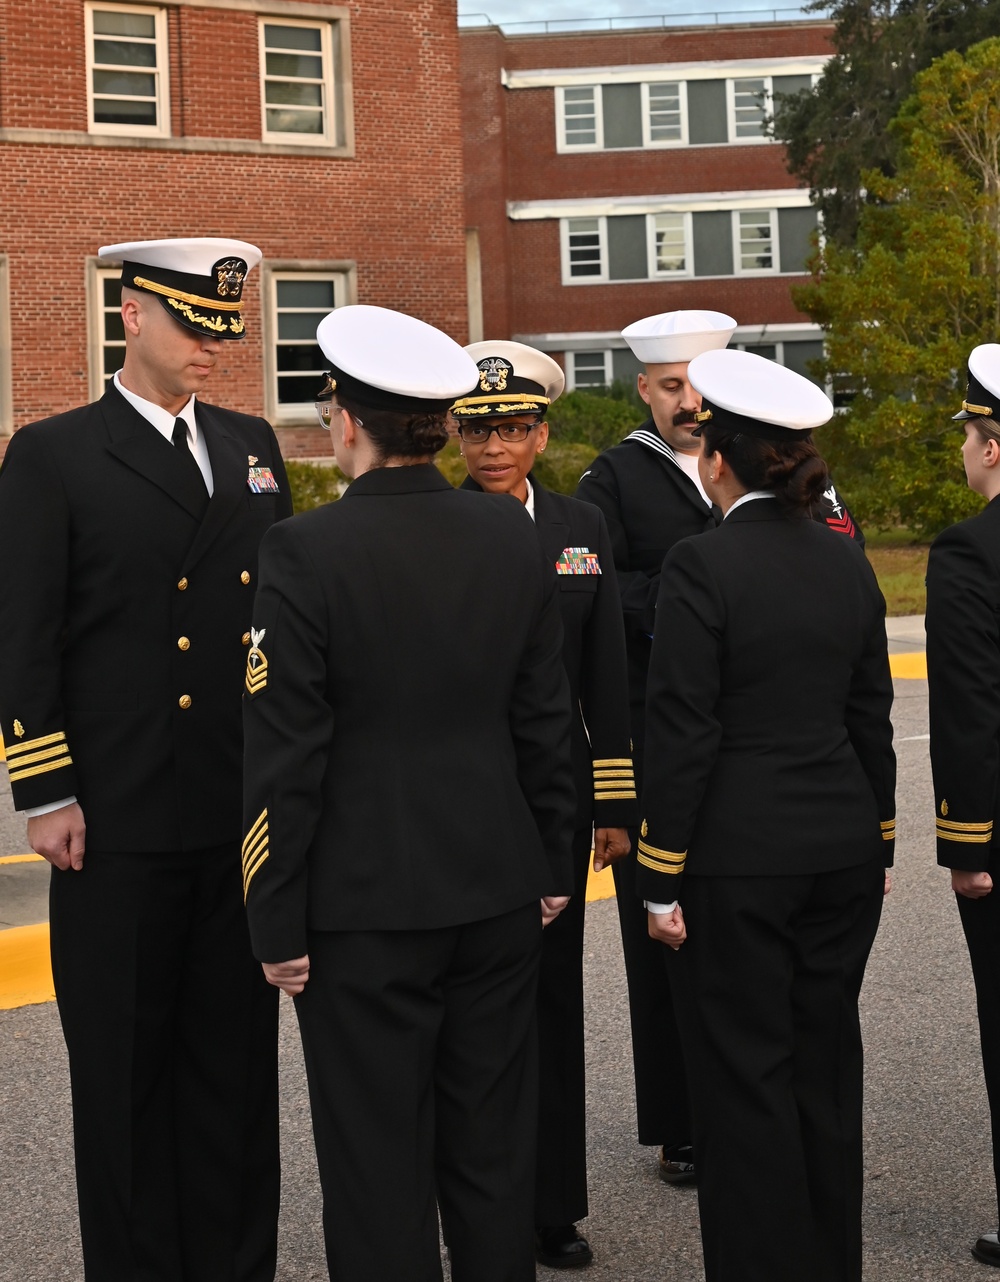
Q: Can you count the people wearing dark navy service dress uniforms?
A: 6